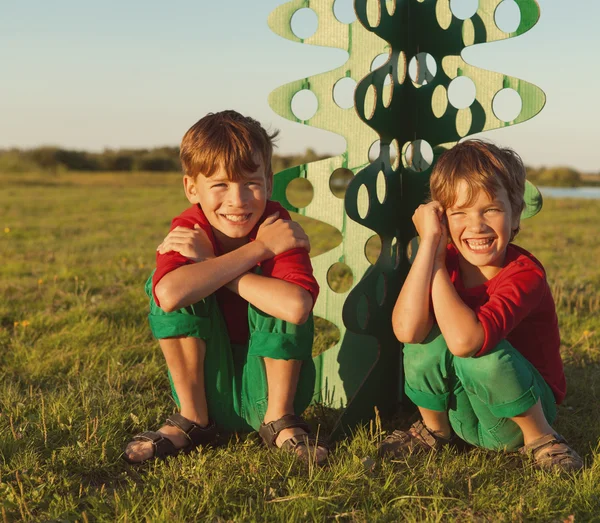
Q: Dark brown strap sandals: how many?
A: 2